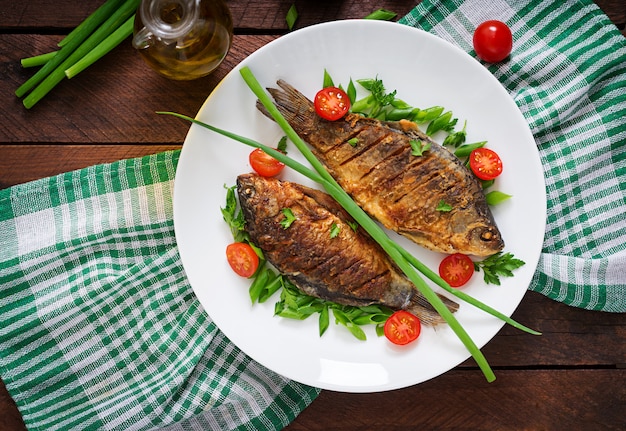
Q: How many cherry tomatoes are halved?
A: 6